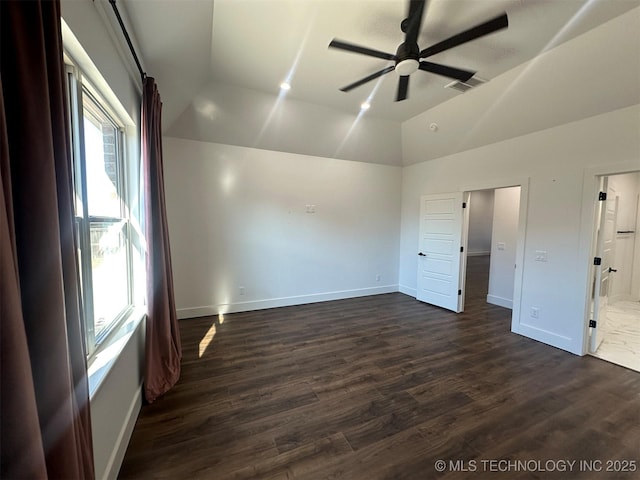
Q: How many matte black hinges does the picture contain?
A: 6